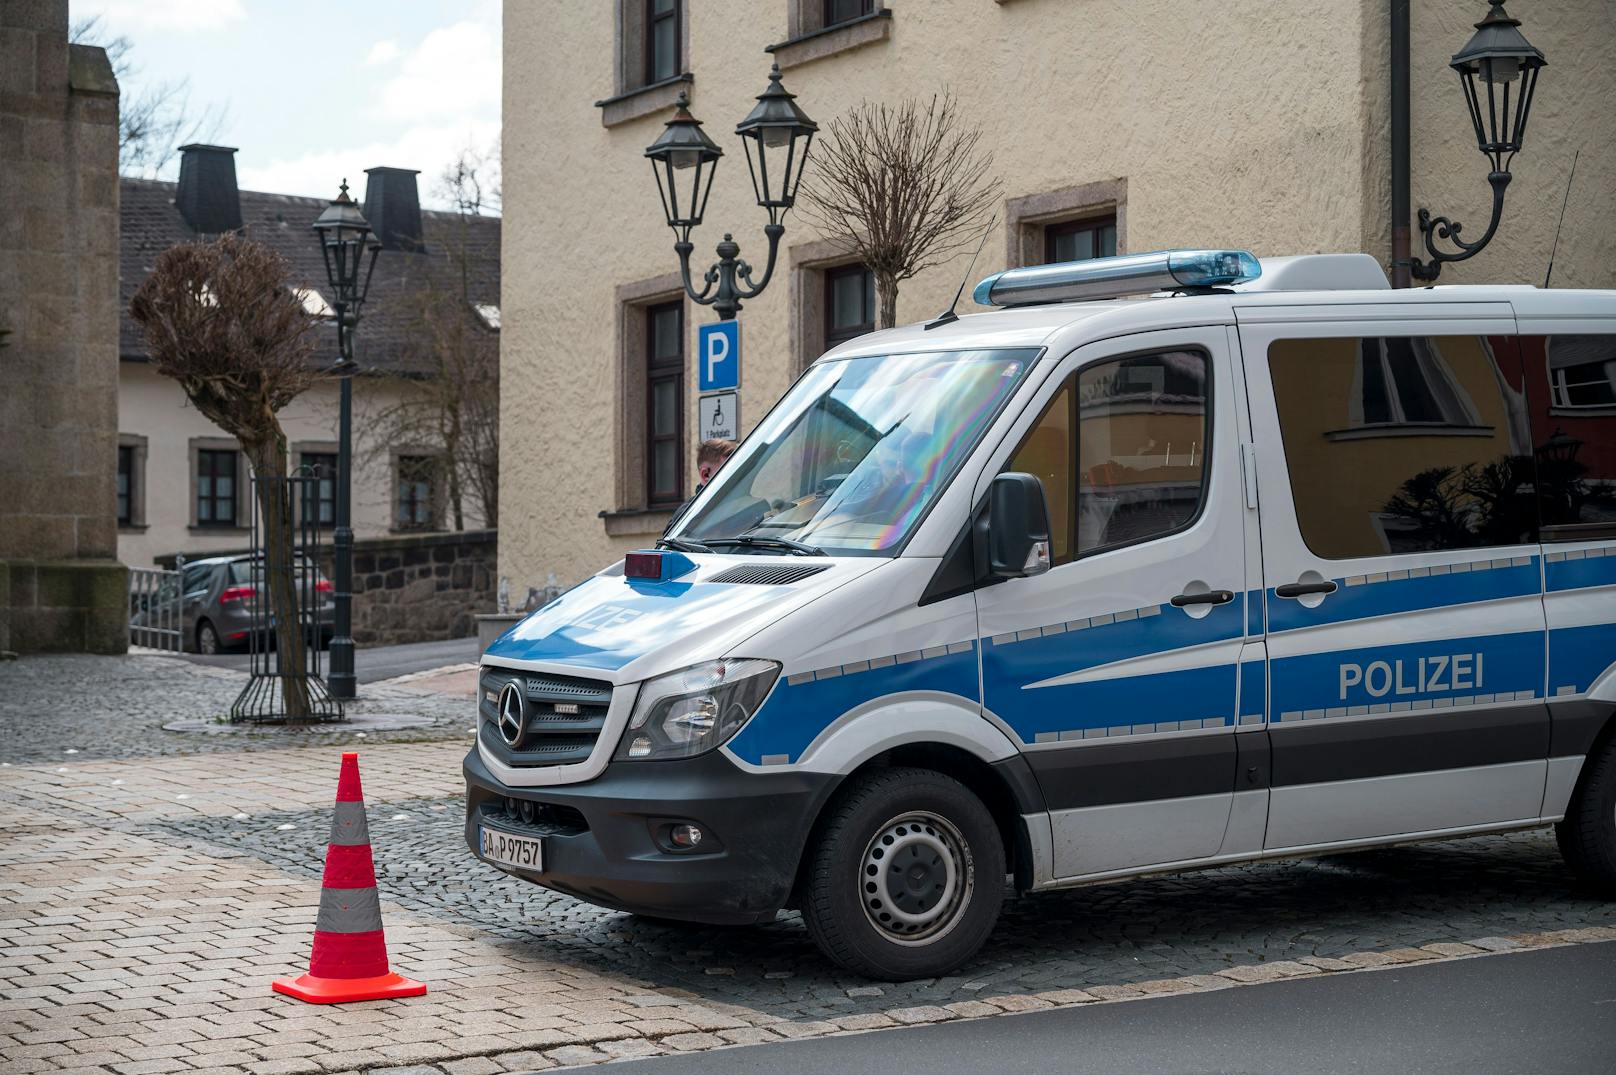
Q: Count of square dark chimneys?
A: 2